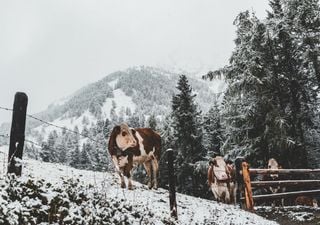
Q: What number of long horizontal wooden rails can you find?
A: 3